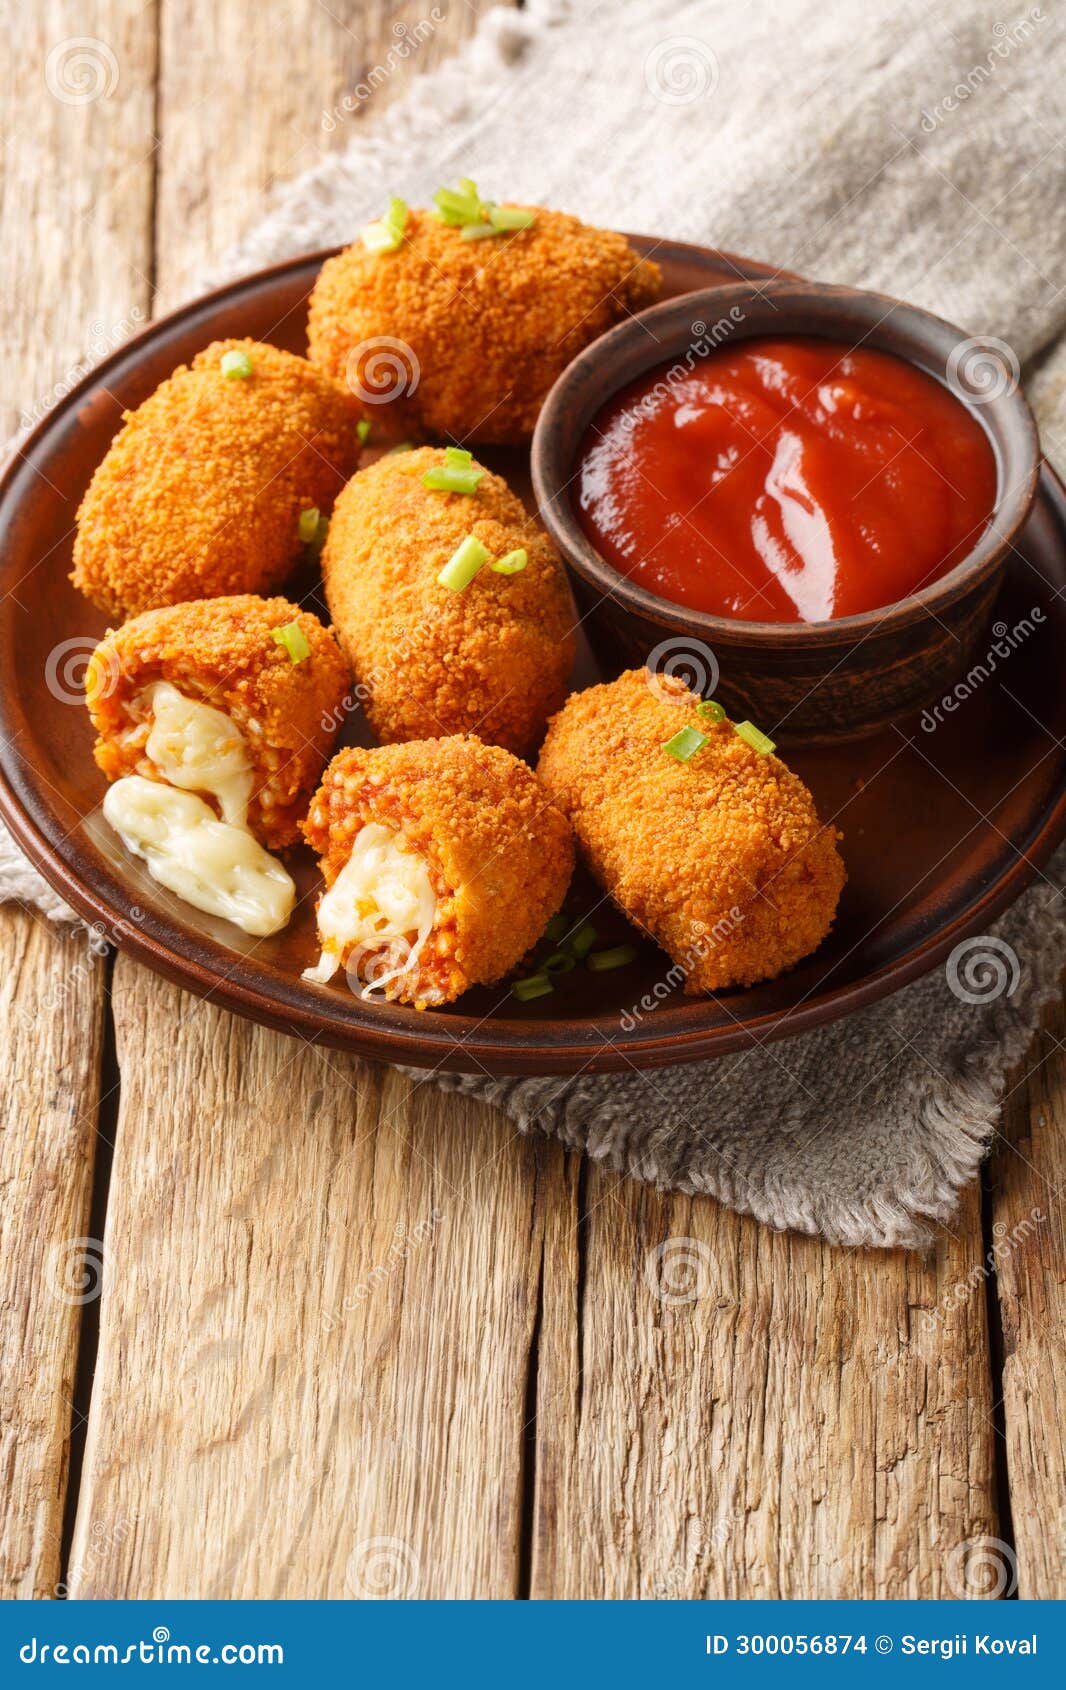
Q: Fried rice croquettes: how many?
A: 6